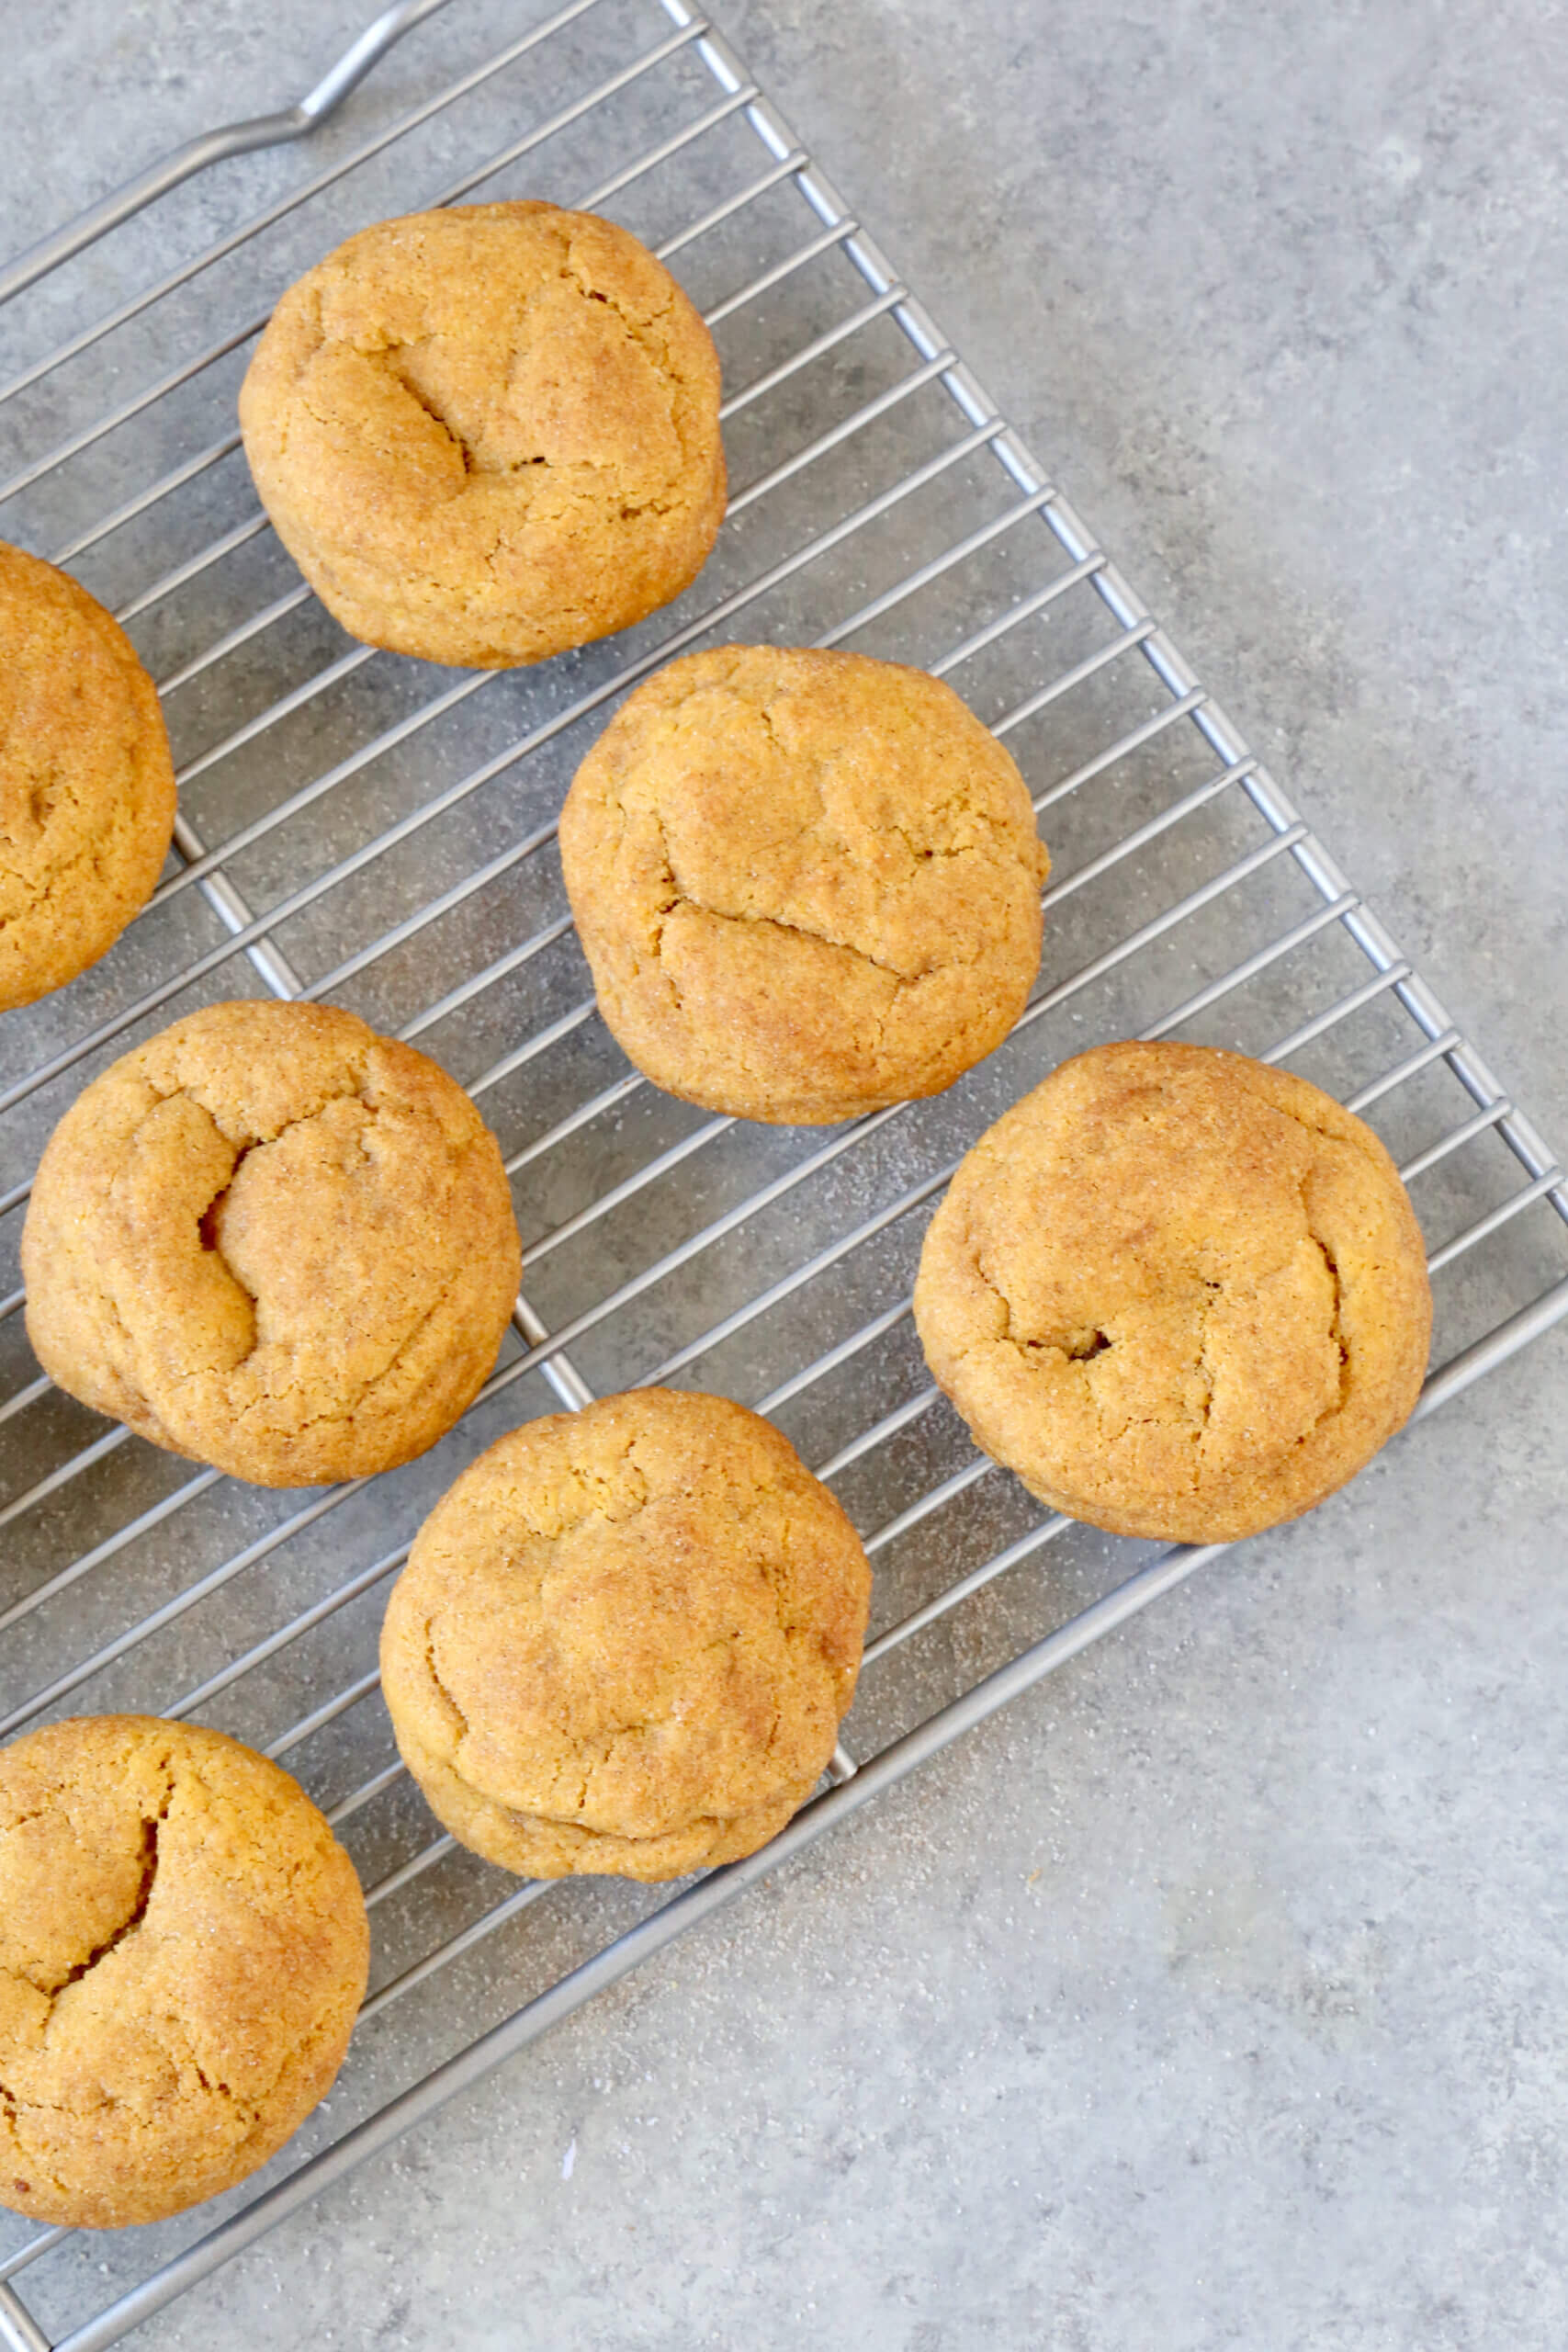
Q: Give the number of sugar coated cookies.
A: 7